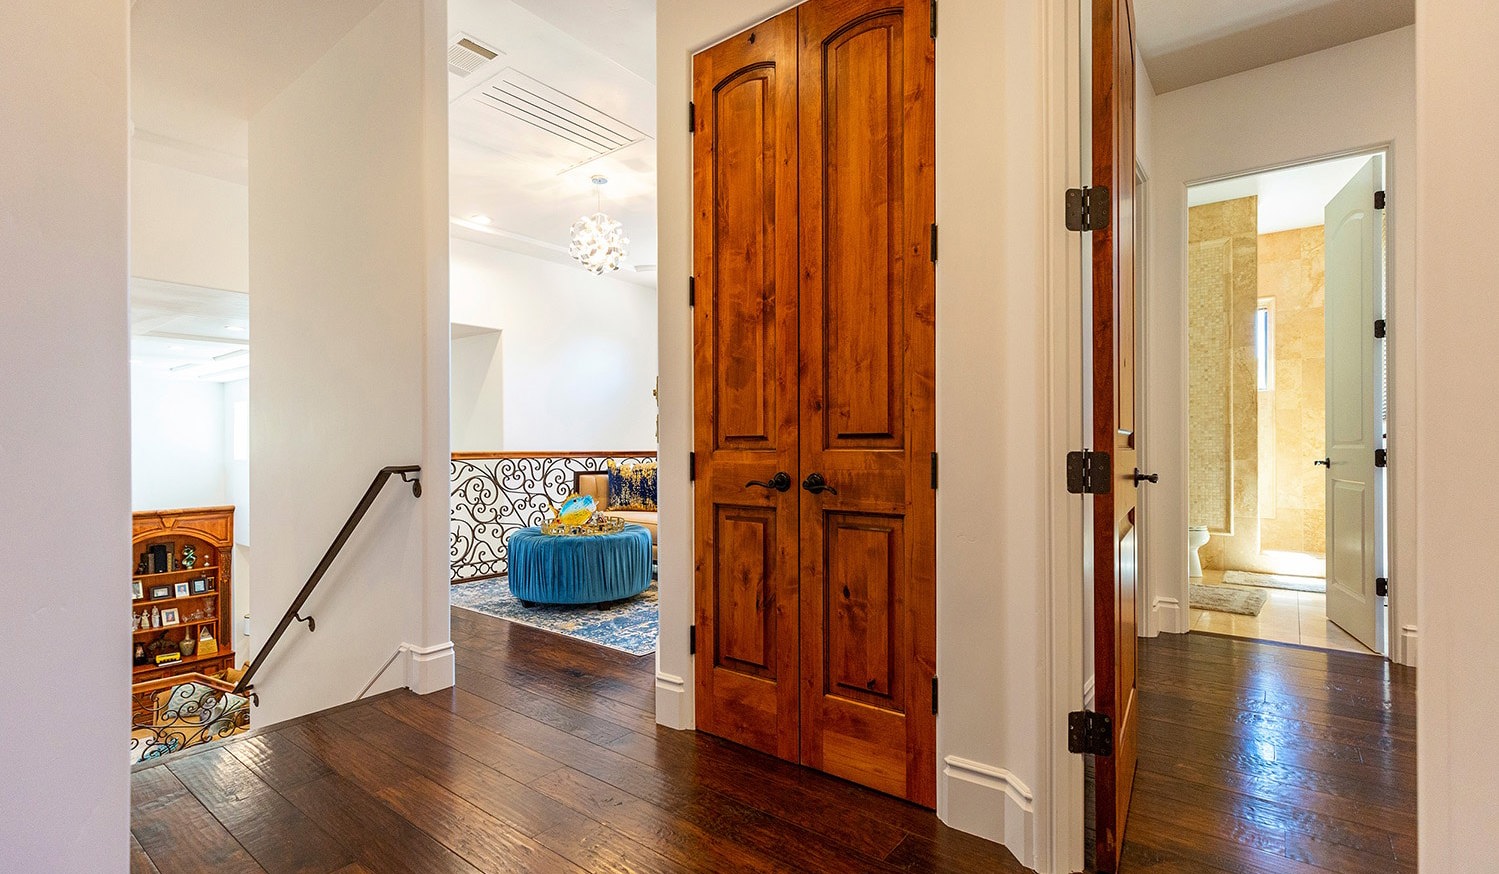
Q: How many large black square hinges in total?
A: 3